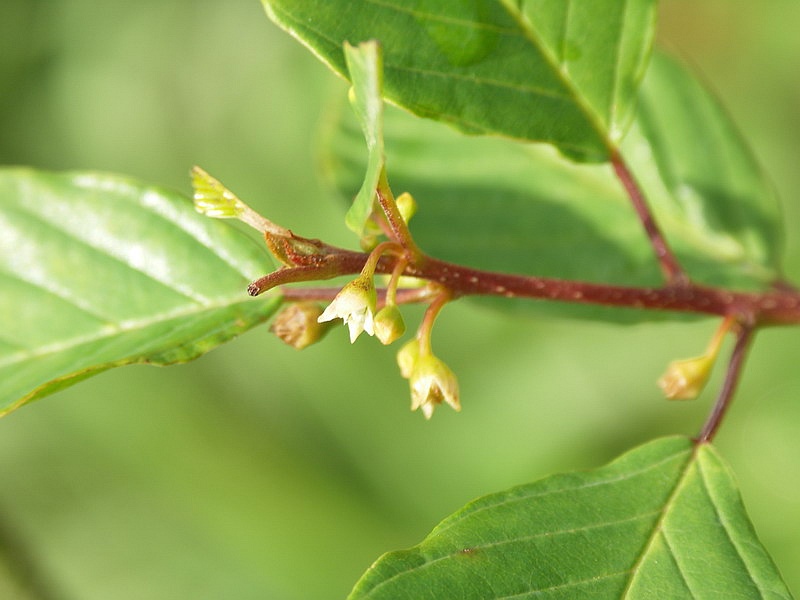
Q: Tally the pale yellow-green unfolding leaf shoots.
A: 1